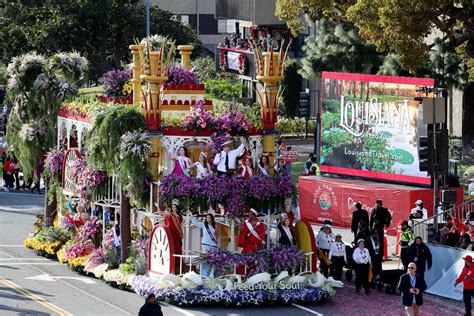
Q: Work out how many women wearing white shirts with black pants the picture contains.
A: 3